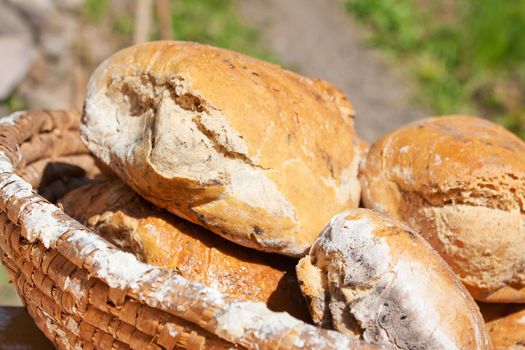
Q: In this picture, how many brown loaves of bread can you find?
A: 5